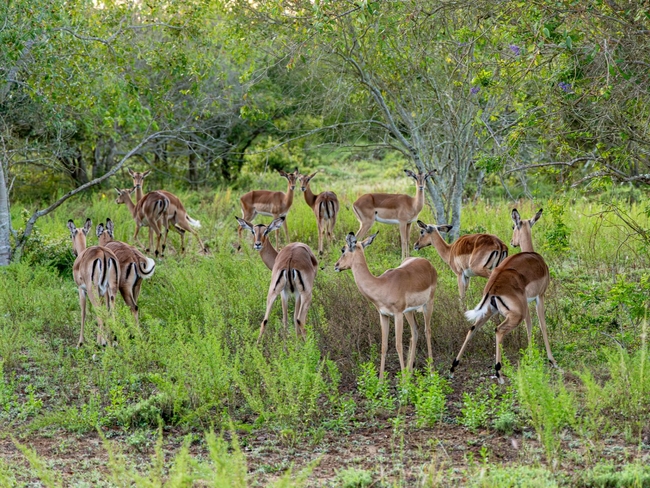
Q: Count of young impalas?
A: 11